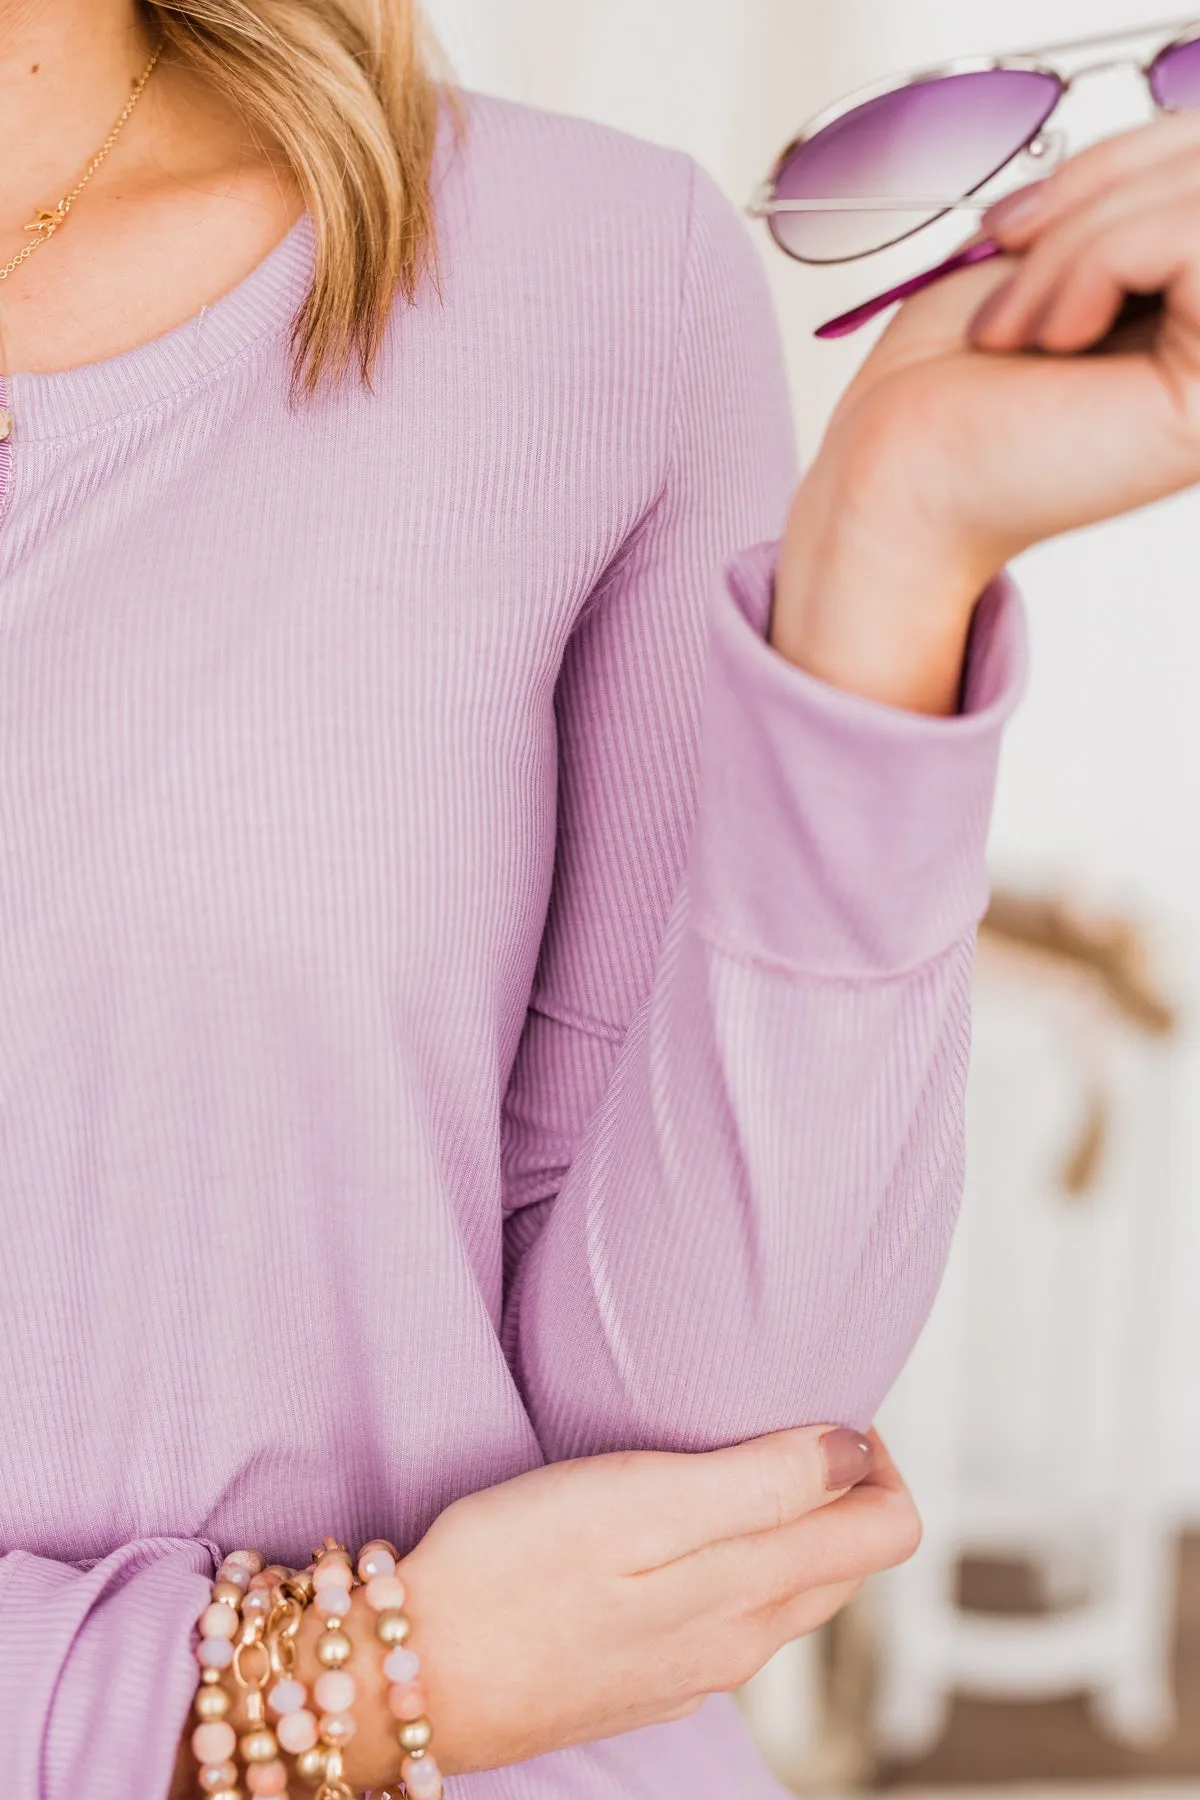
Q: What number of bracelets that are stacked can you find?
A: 5